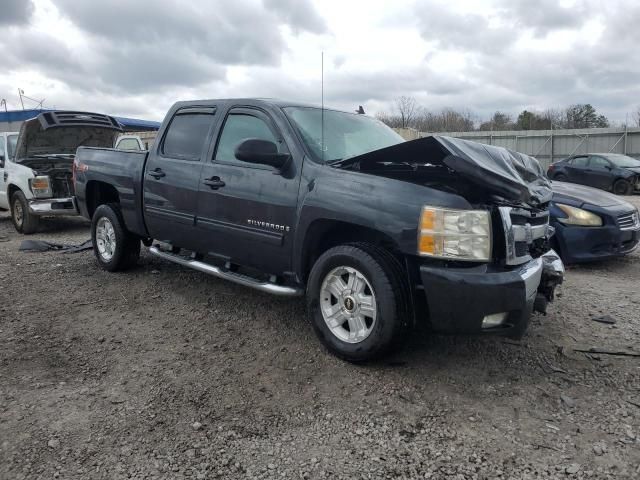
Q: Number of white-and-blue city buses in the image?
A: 0